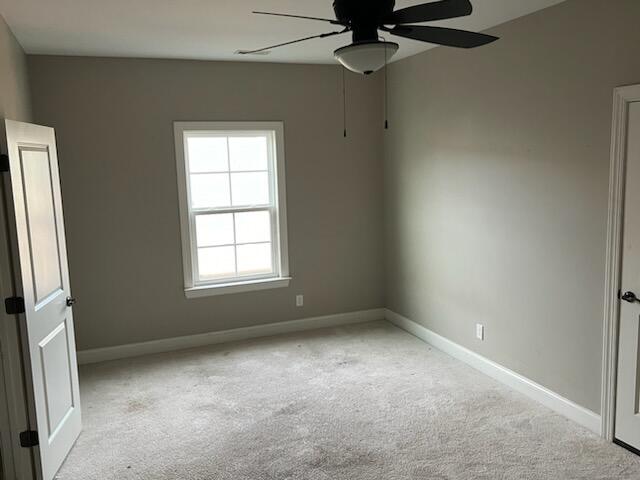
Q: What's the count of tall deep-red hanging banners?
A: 0